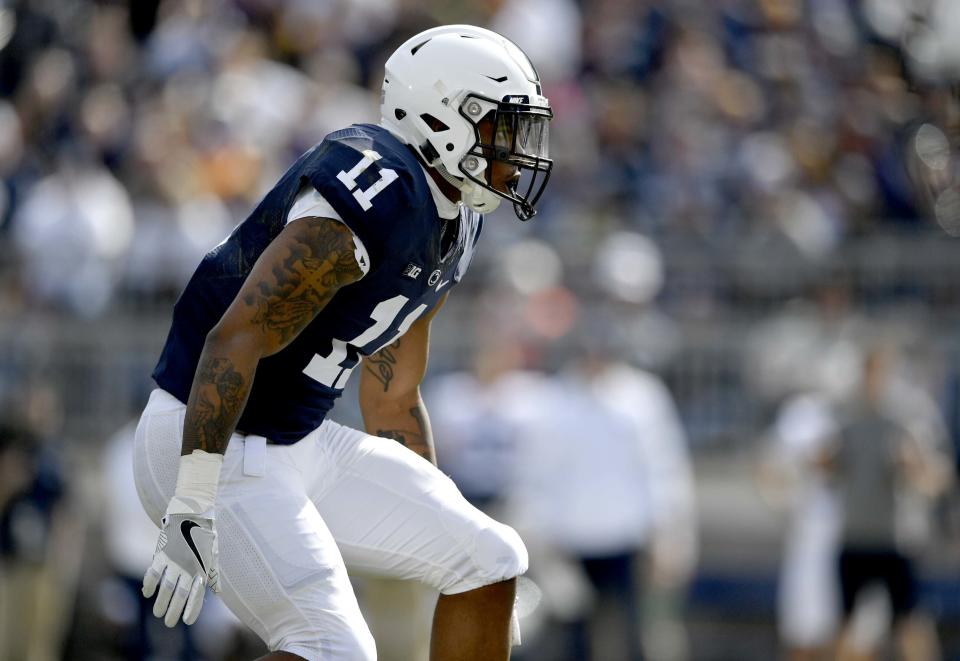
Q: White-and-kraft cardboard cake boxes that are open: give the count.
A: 0